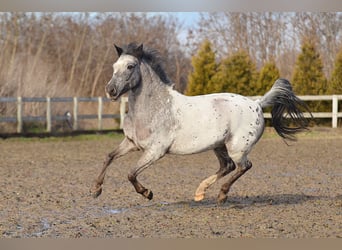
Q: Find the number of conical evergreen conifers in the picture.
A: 5